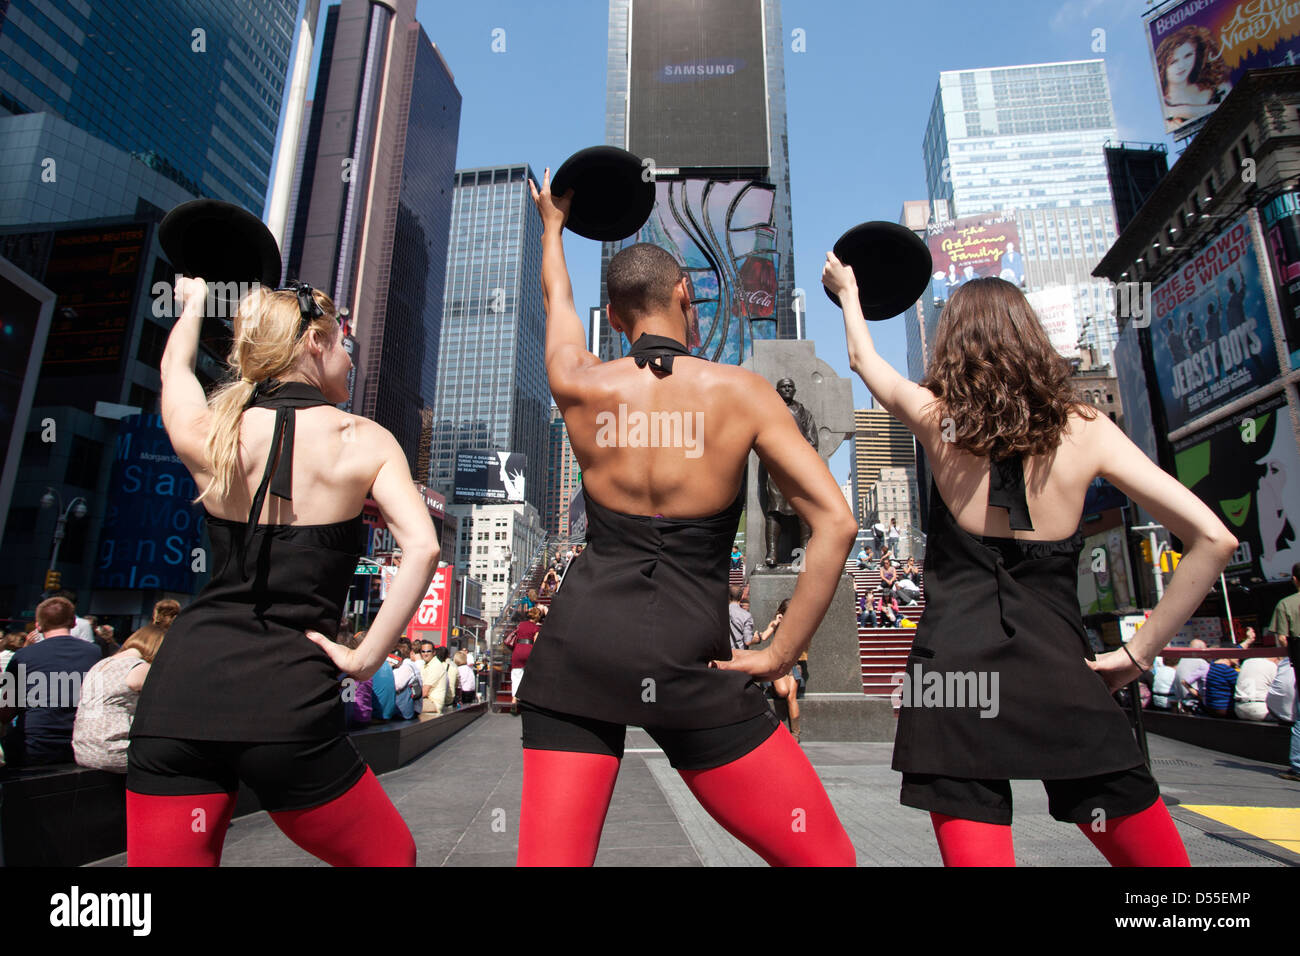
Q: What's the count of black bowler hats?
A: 3